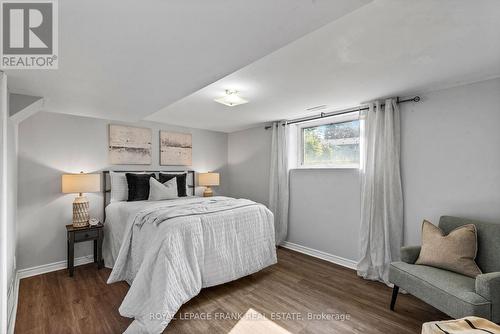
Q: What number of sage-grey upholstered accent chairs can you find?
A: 1